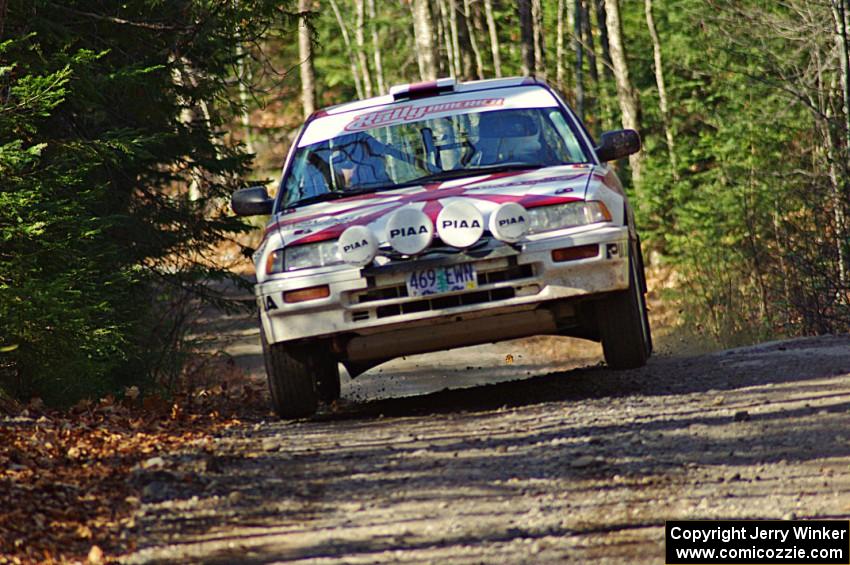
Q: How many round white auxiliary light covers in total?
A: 4